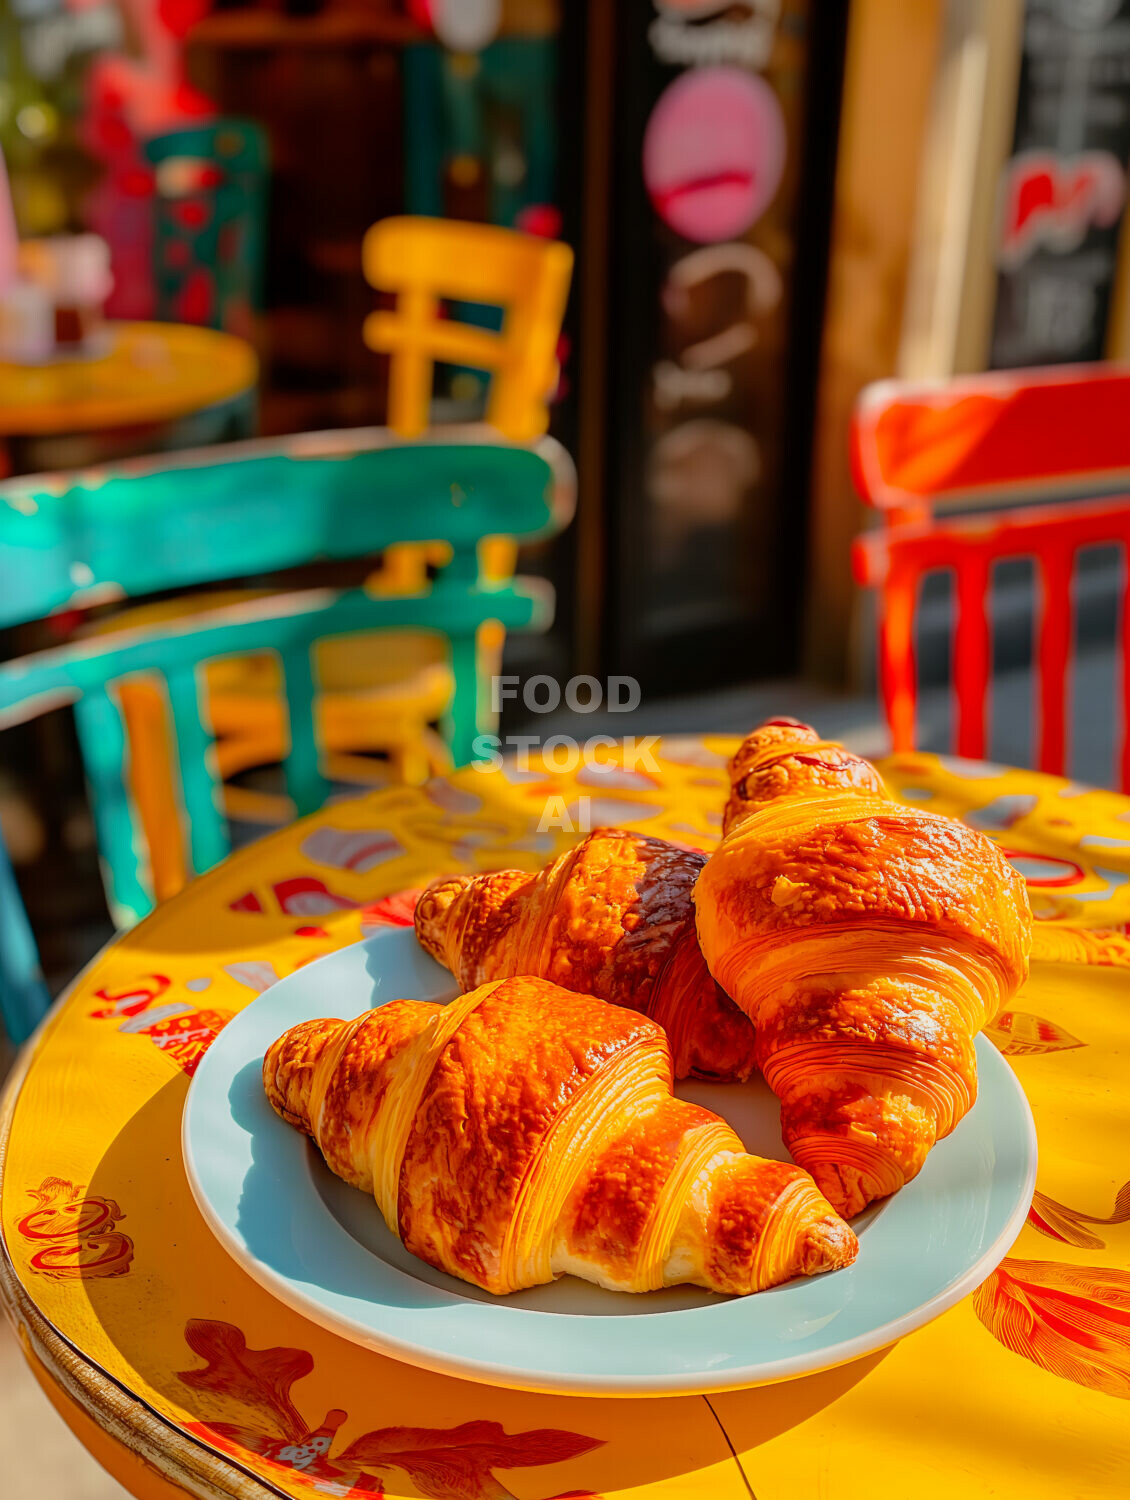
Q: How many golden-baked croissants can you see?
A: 3